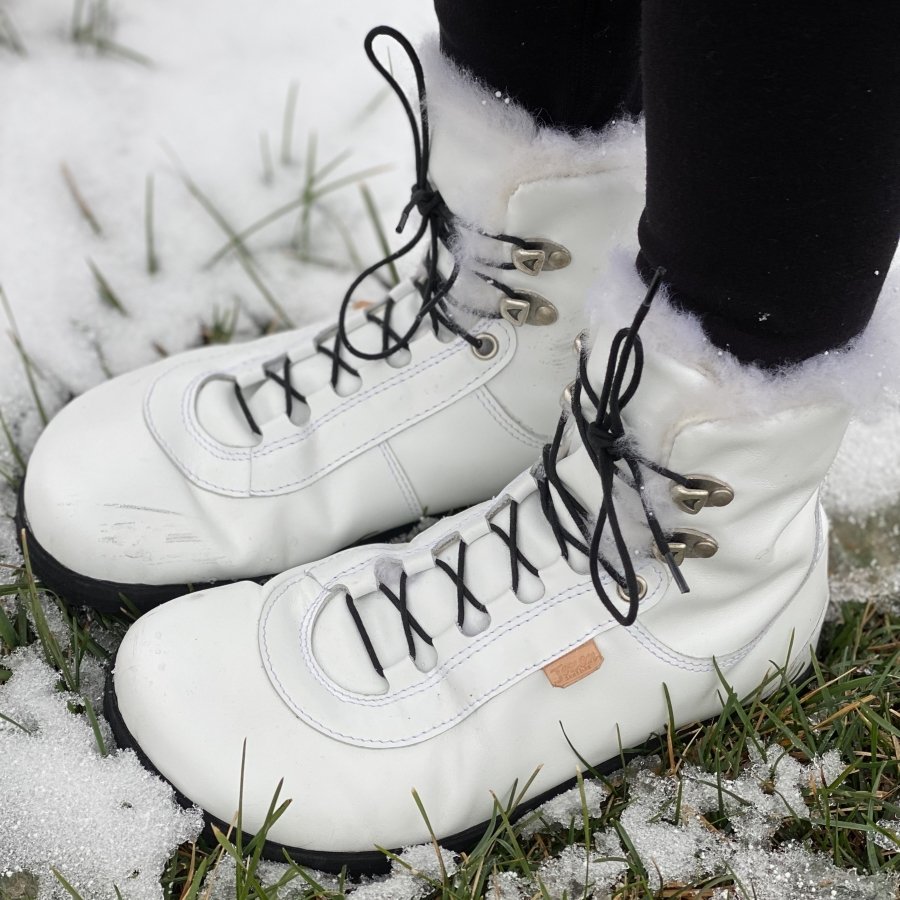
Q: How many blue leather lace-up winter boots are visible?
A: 0